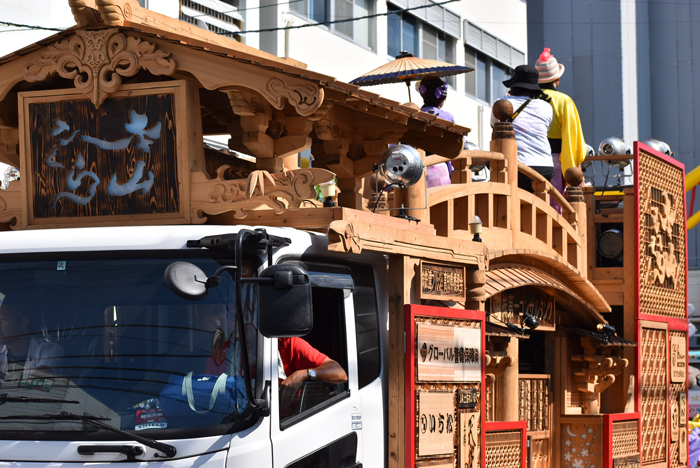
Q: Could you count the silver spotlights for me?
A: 5